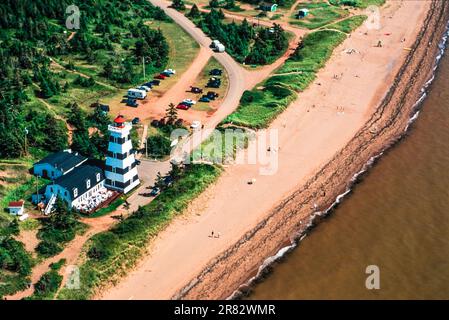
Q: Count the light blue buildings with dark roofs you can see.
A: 2